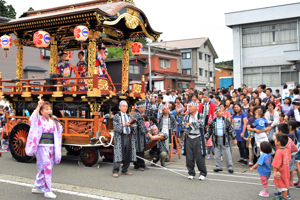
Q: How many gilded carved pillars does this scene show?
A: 4